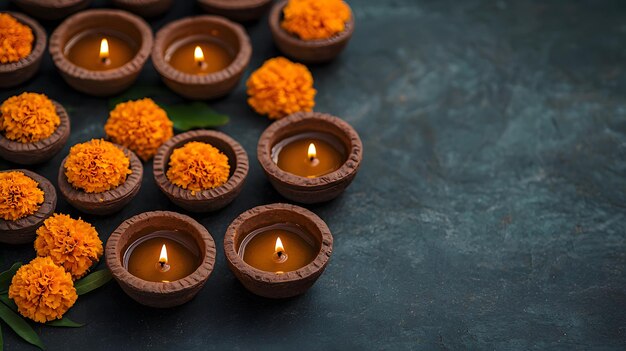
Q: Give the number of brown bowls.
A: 14